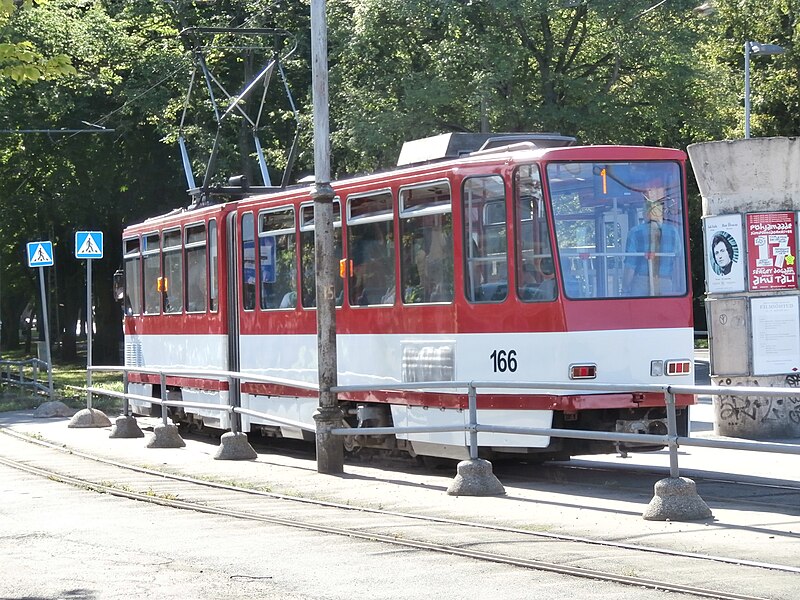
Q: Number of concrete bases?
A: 7